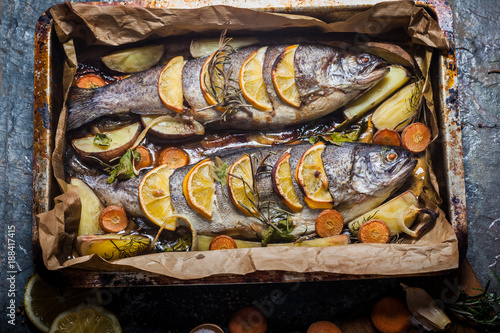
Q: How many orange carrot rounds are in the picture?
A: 12